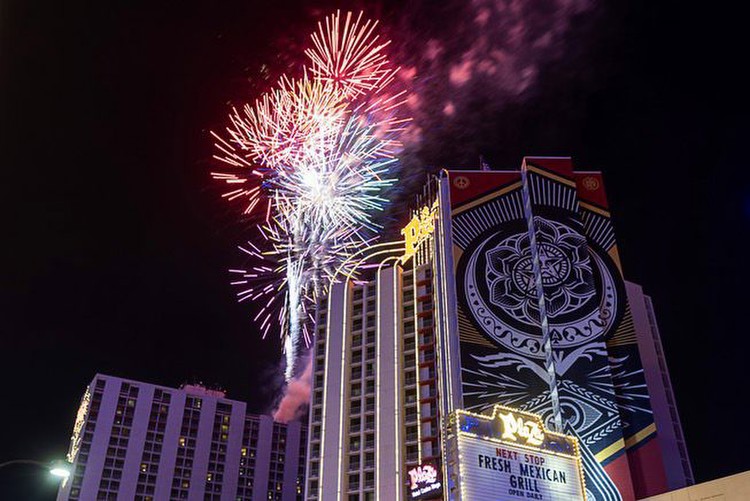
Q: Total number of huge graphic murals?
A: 1